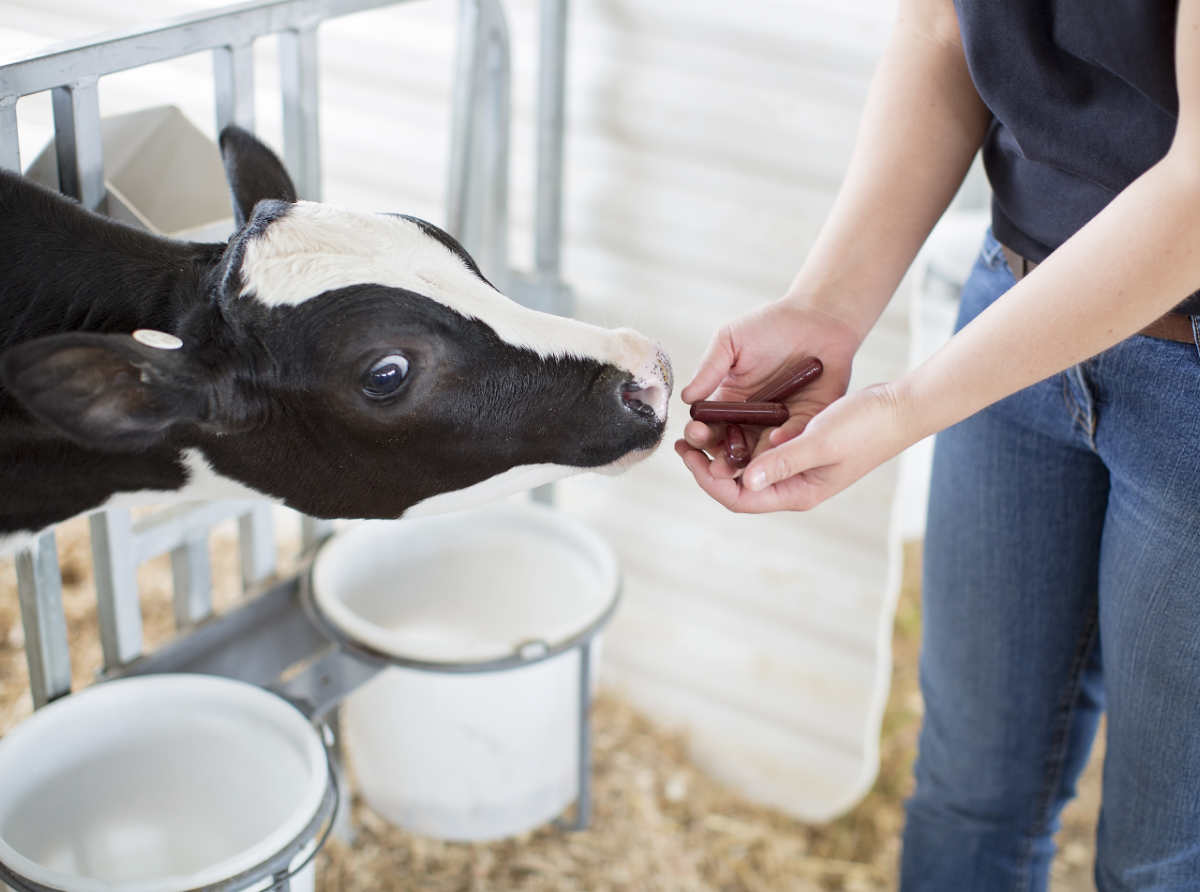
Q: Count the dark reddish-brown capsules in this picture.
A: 3